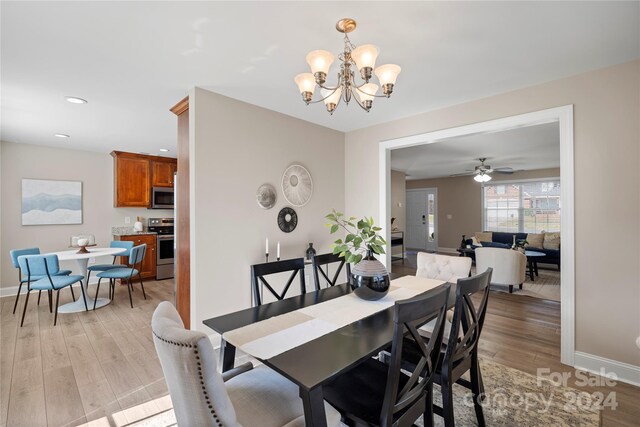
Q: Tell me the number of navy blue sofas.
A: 1